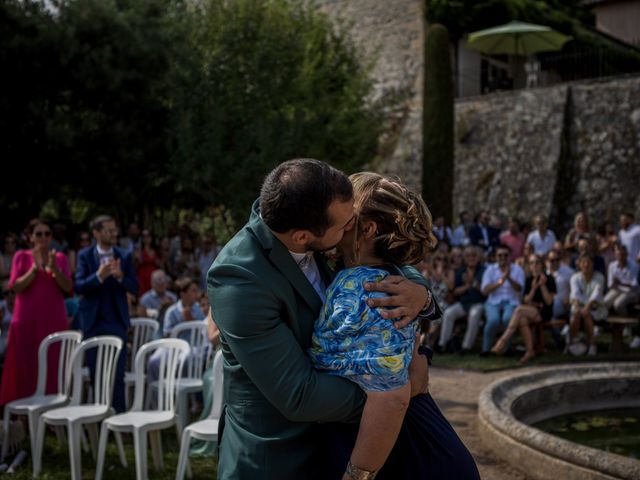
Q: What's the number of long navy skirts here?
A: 1